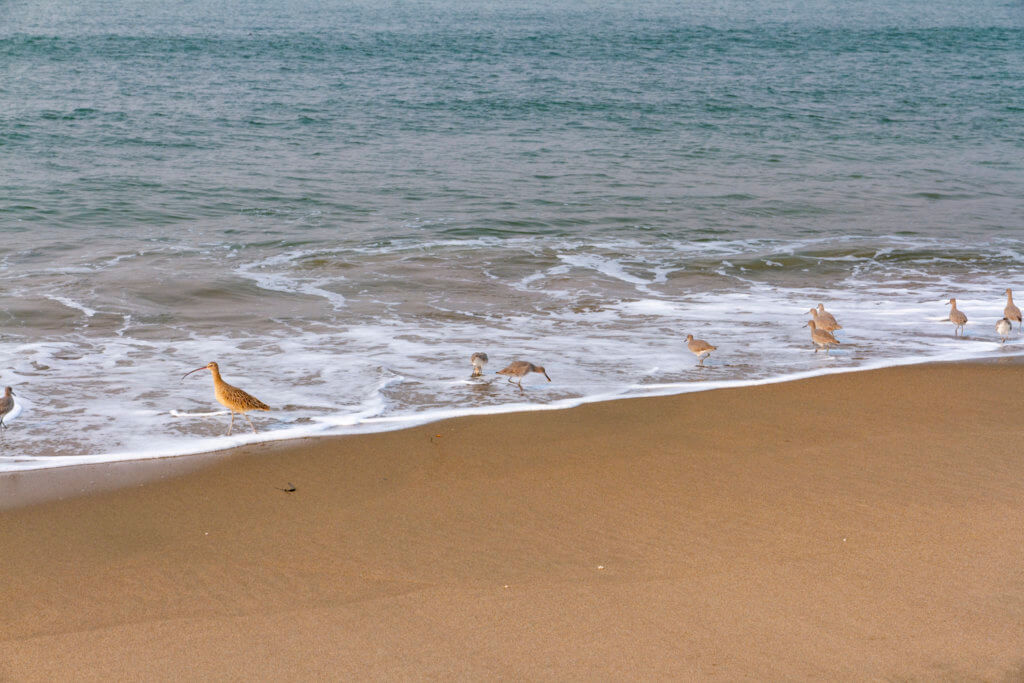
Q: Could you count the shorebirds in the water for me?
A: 11